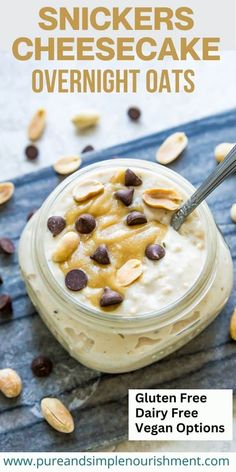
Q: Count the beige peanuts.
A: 14